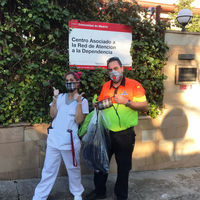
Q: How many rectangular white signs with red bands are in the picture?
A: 1